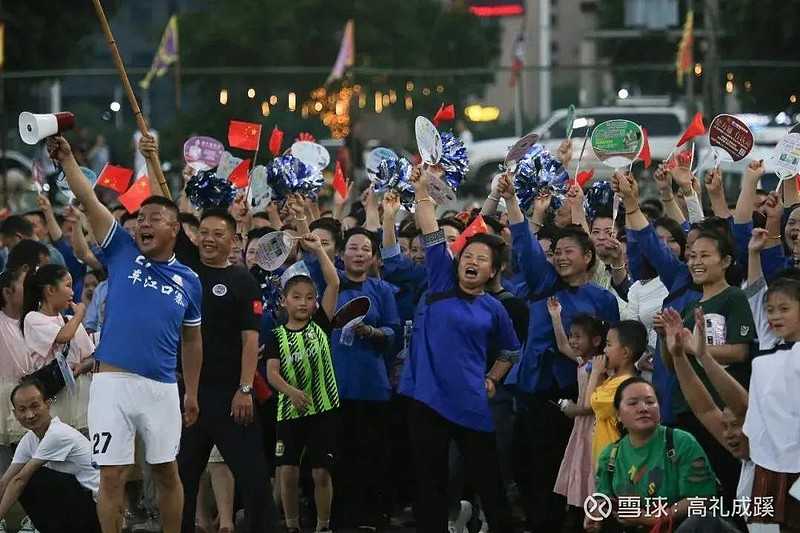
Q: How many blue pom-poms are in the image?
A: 6